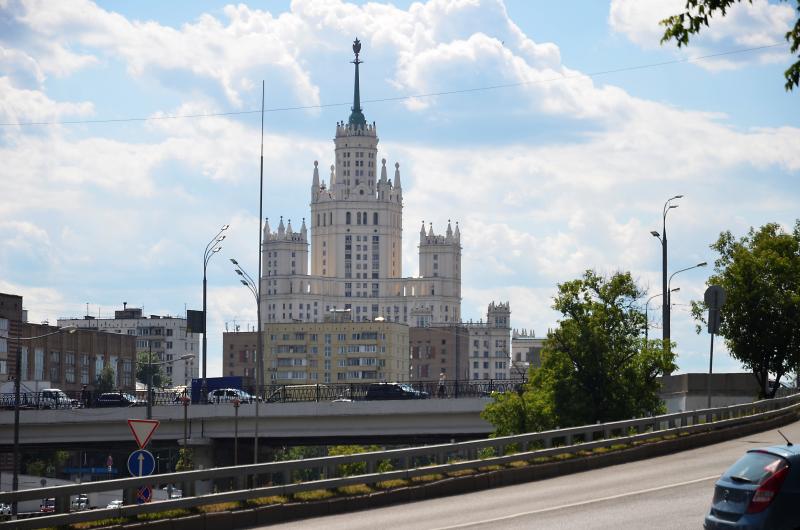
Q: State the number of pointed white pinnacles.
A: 12